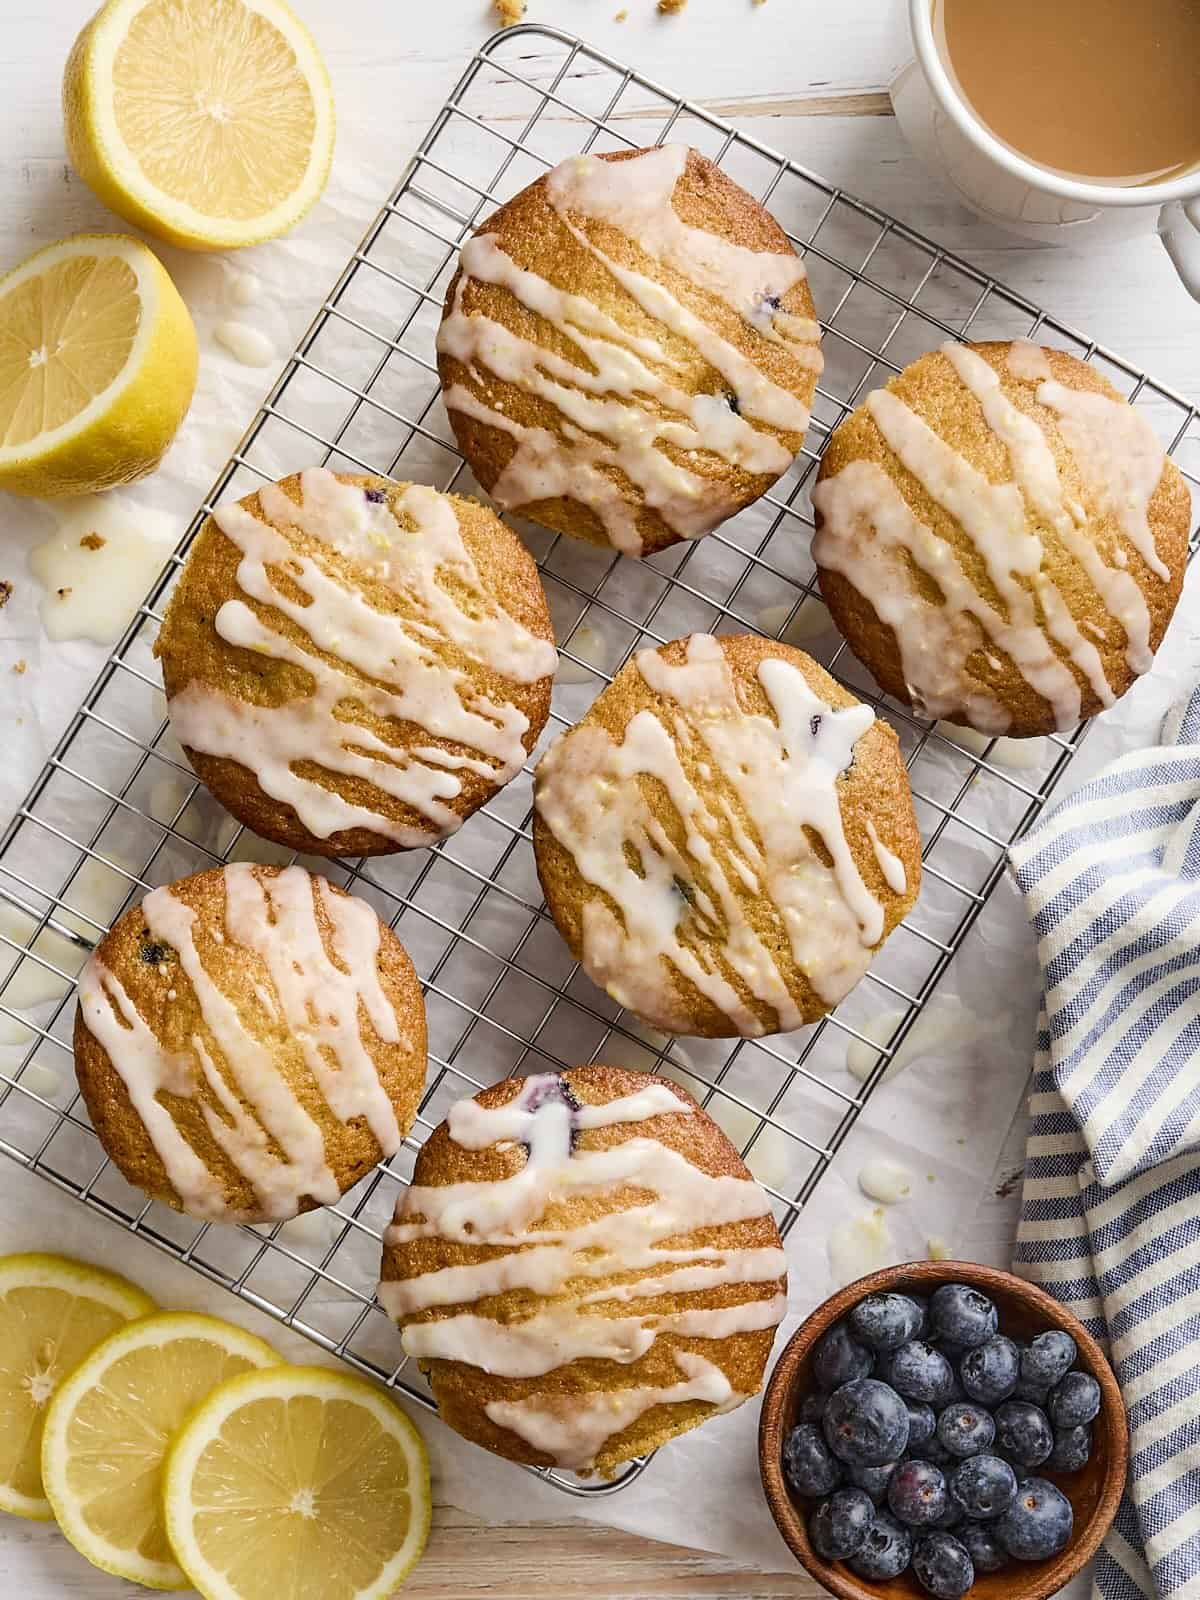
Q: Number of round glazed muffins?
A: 6